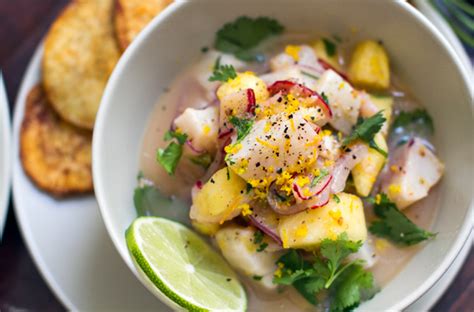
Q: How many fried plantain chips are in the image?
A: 3